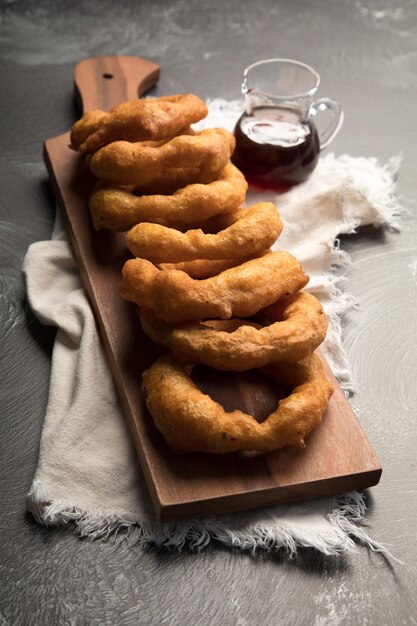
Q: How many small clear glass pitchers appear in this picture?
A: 1